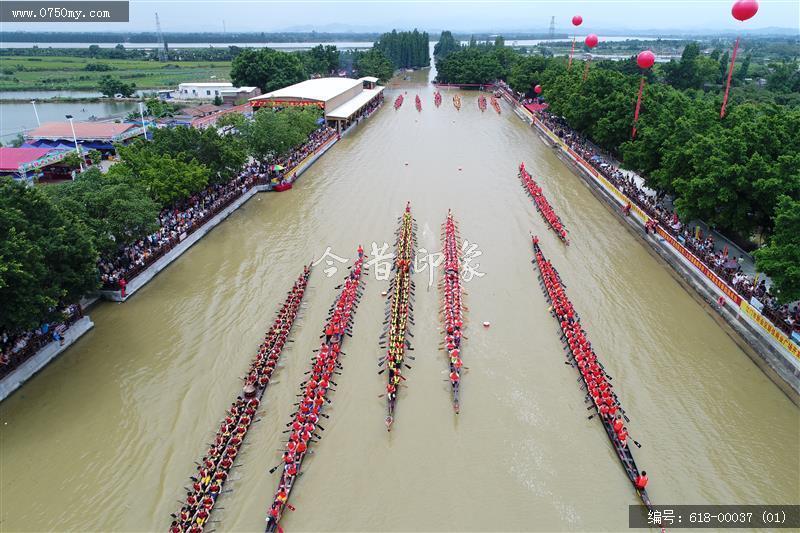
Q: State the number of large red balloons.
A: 4